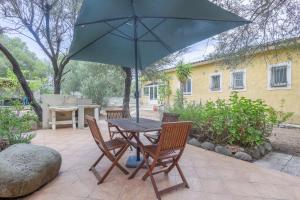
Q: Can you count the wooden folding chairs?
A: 4